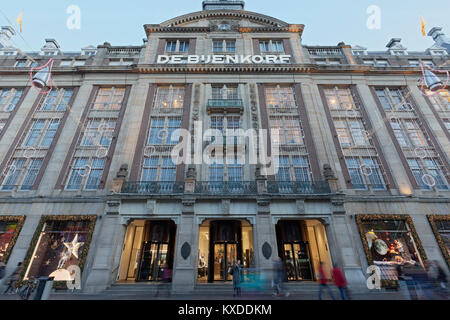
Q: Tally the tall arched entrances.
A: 3